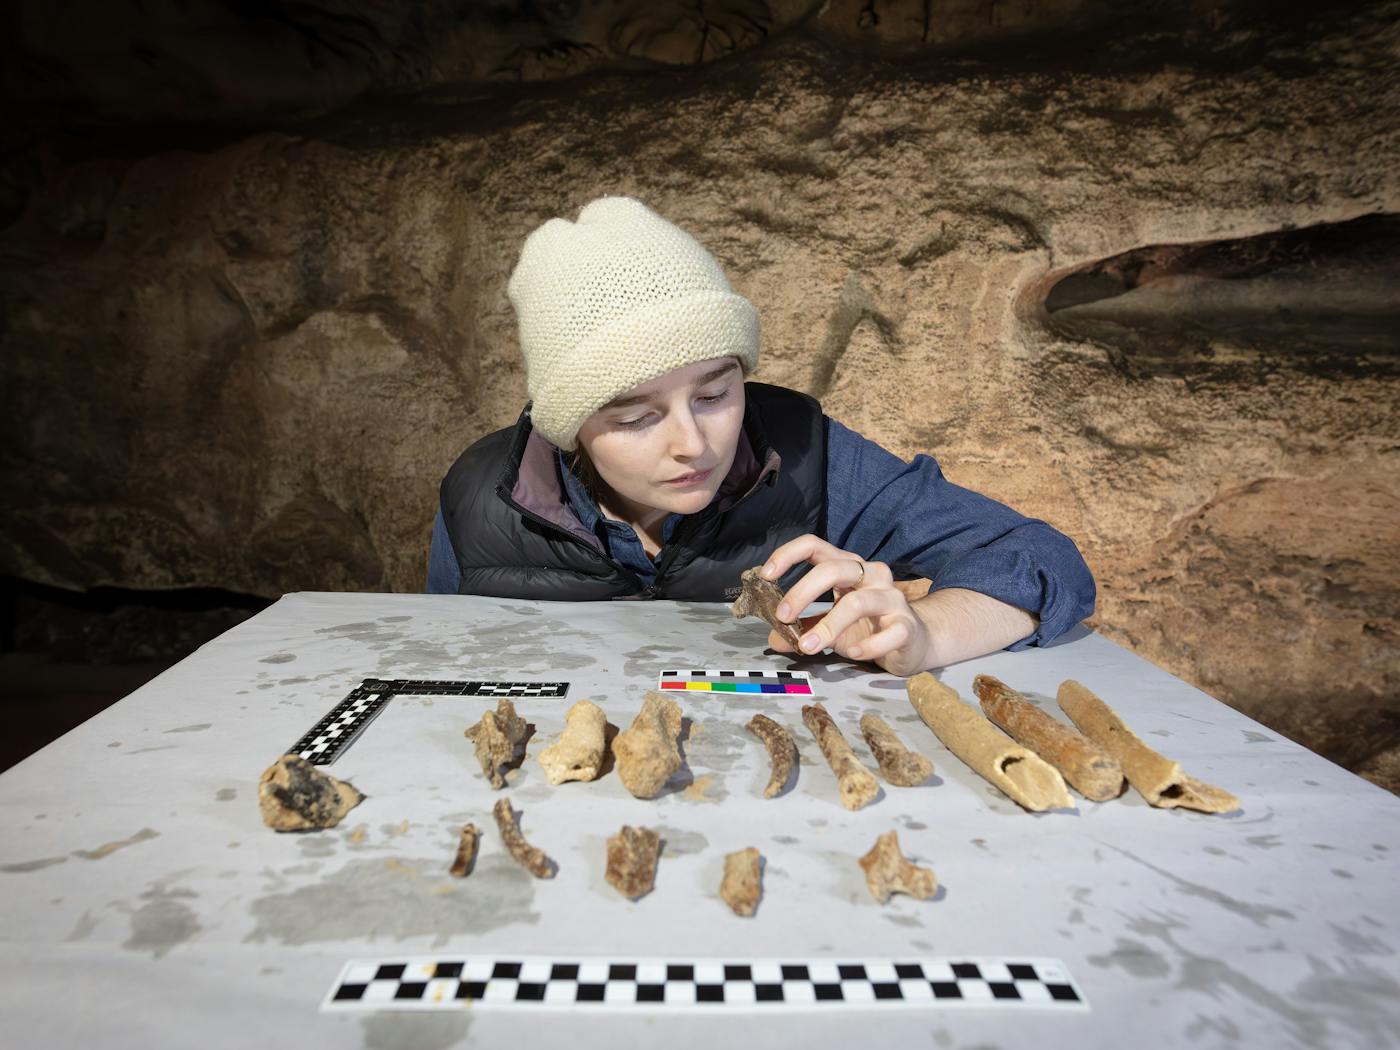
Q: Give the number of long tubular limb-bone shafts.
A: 3